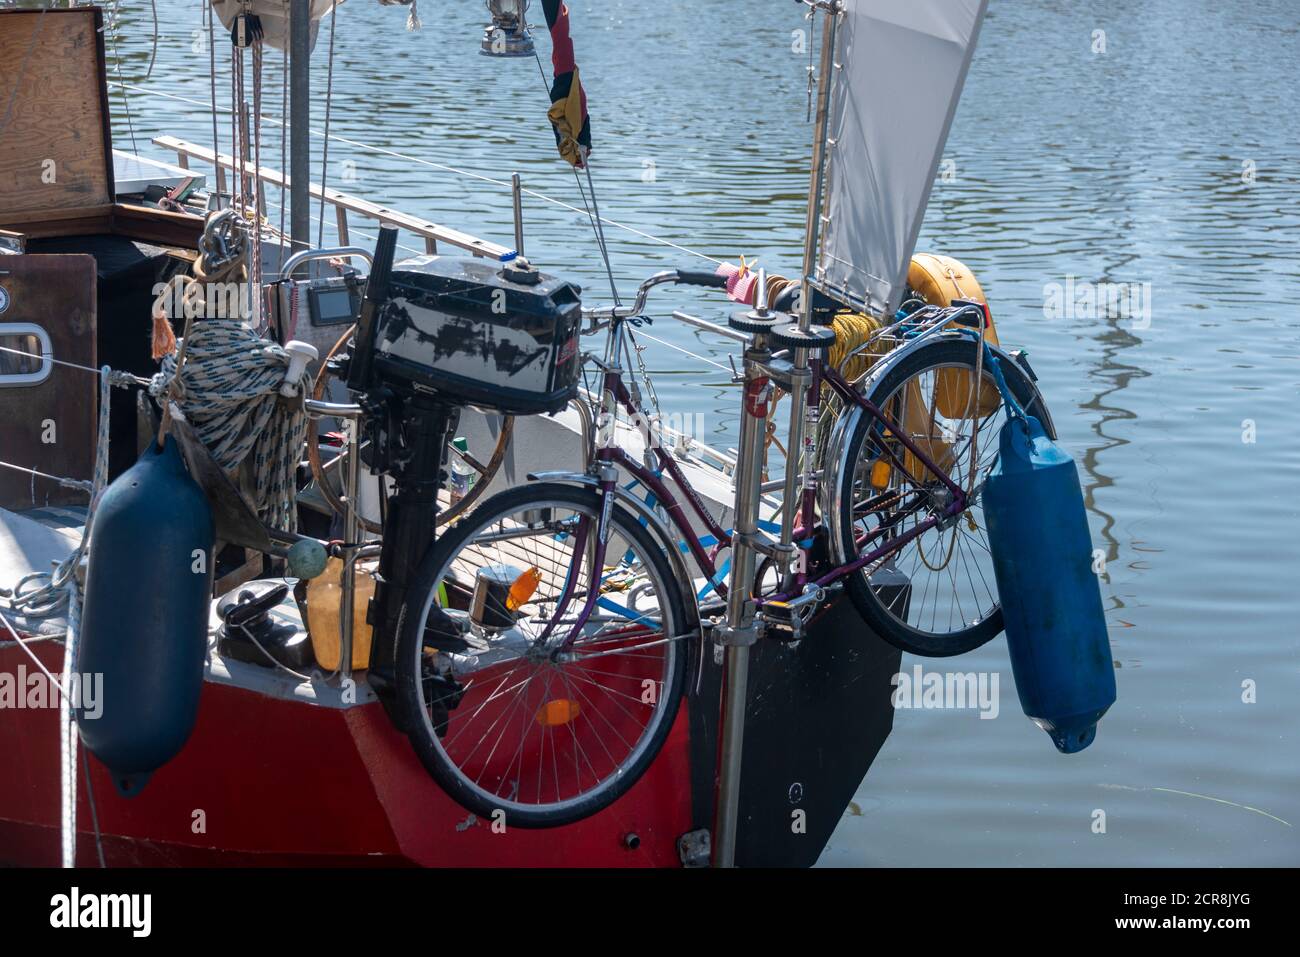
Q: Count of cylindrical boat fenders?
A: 2